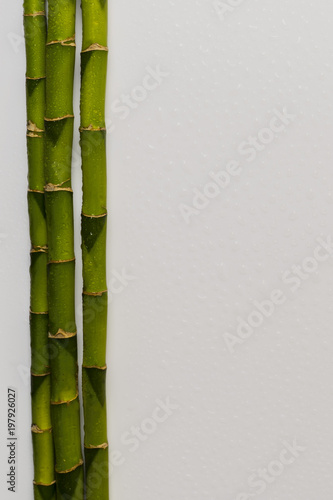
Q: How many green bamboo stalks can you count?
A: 3